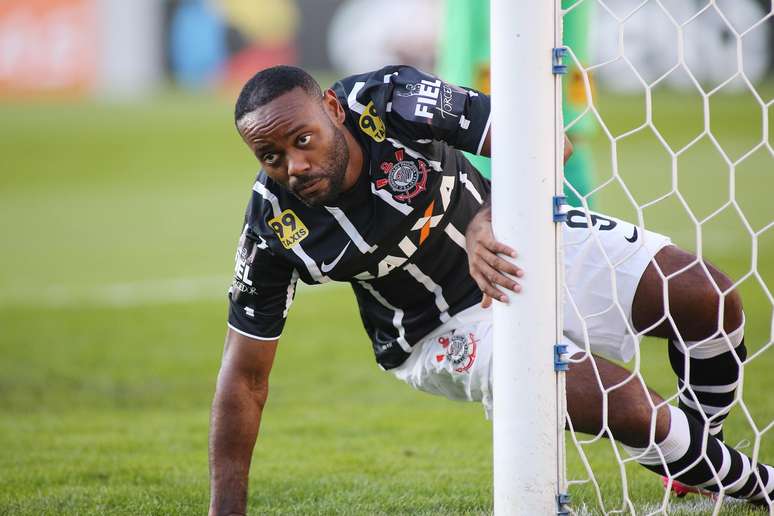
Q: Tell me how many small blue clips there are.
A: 4